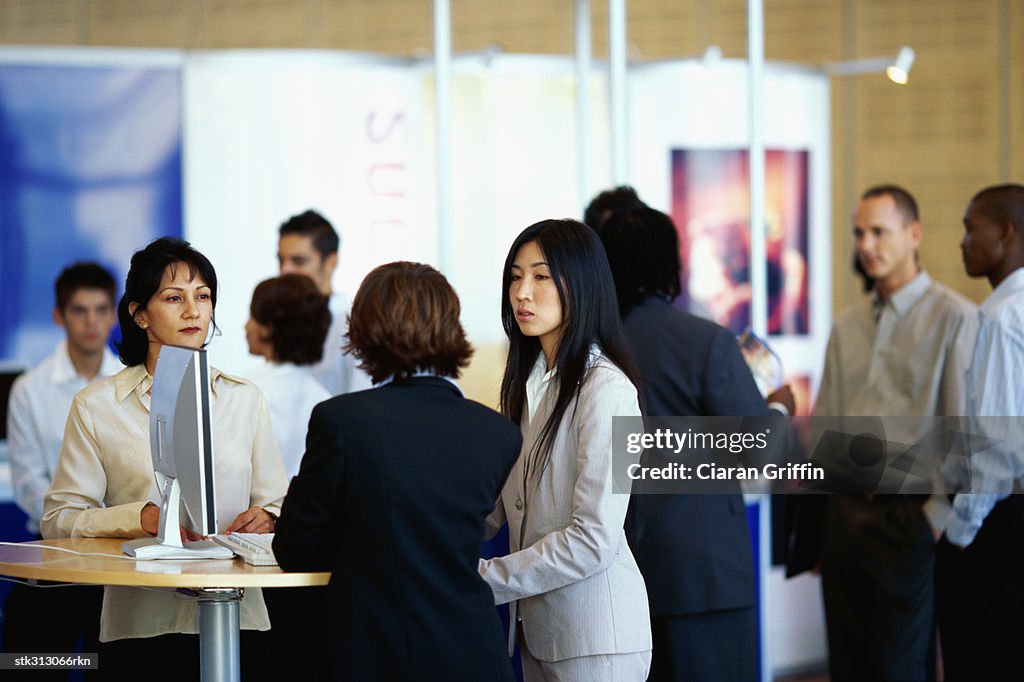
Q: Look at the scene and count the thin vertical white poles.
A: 4